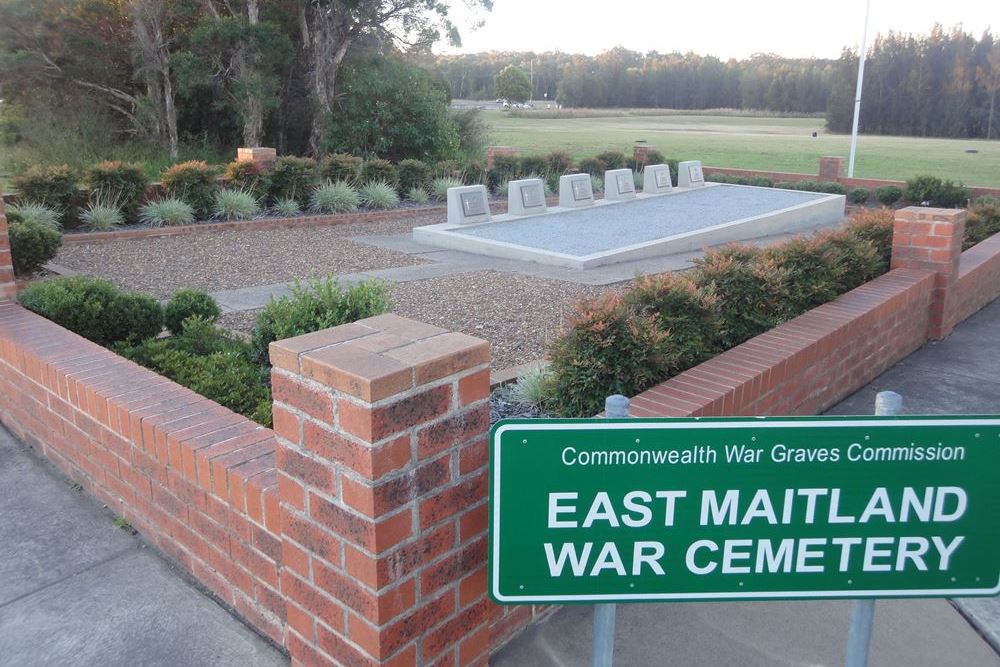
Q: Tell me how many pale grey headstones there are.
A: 6